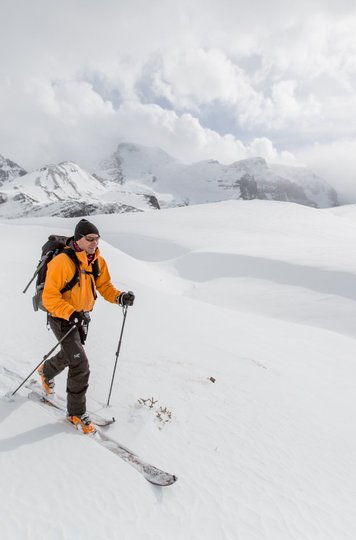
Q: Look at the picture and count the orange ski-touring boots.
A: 2